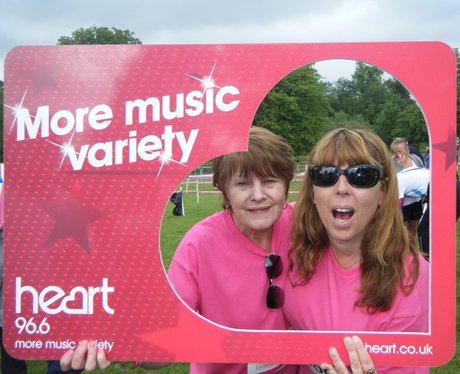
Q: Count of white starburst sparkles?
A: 4